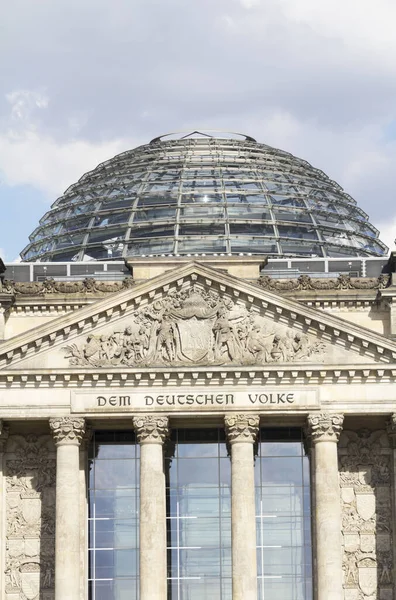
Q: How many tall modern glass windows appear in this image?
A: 3